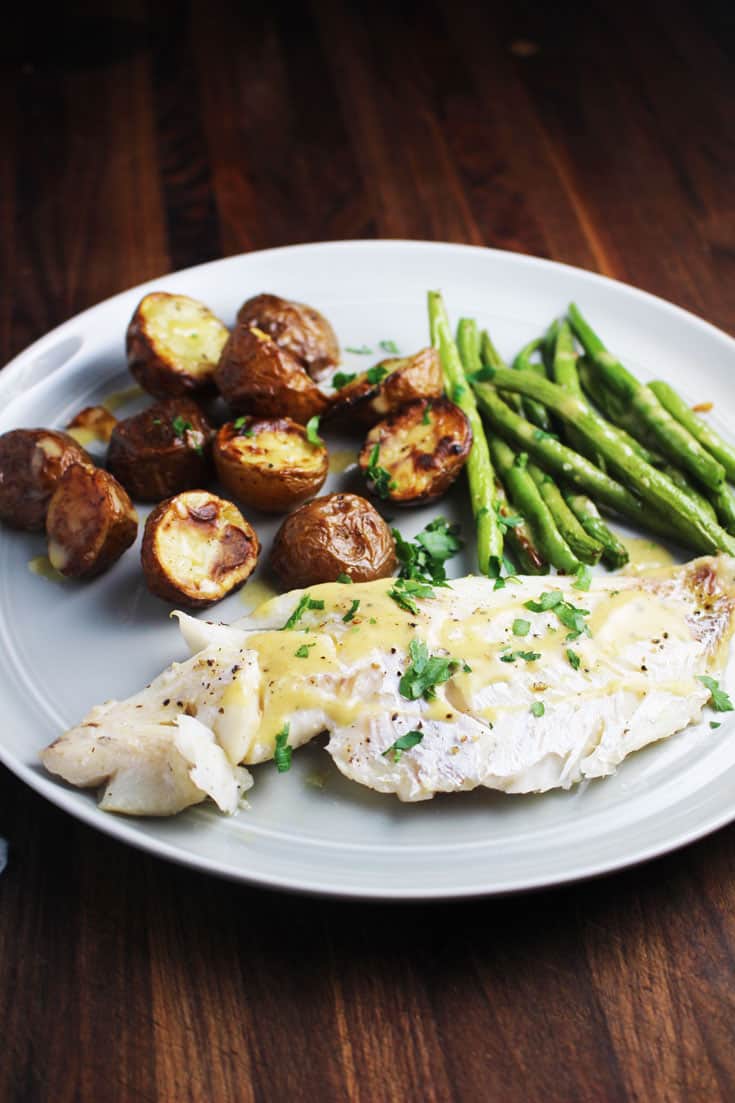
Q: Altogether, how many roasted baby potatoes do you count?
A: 11